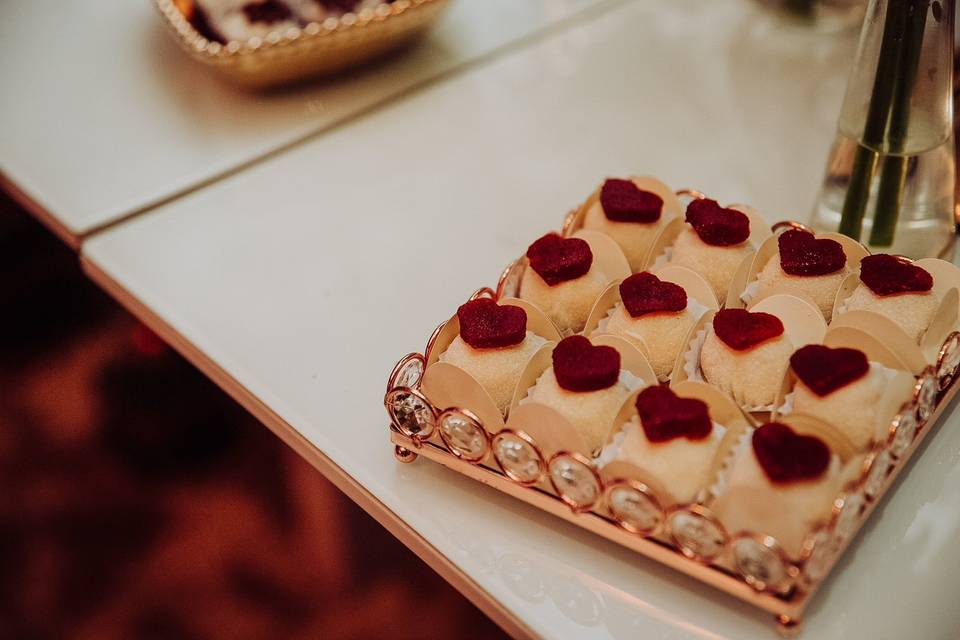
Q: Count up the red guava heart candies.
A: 12